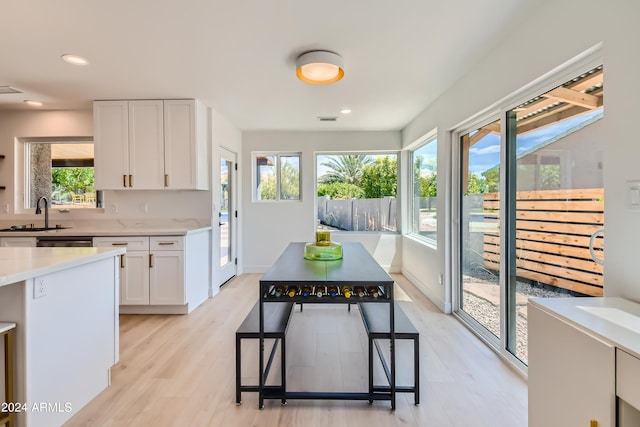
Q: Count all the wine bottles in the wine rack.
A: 8